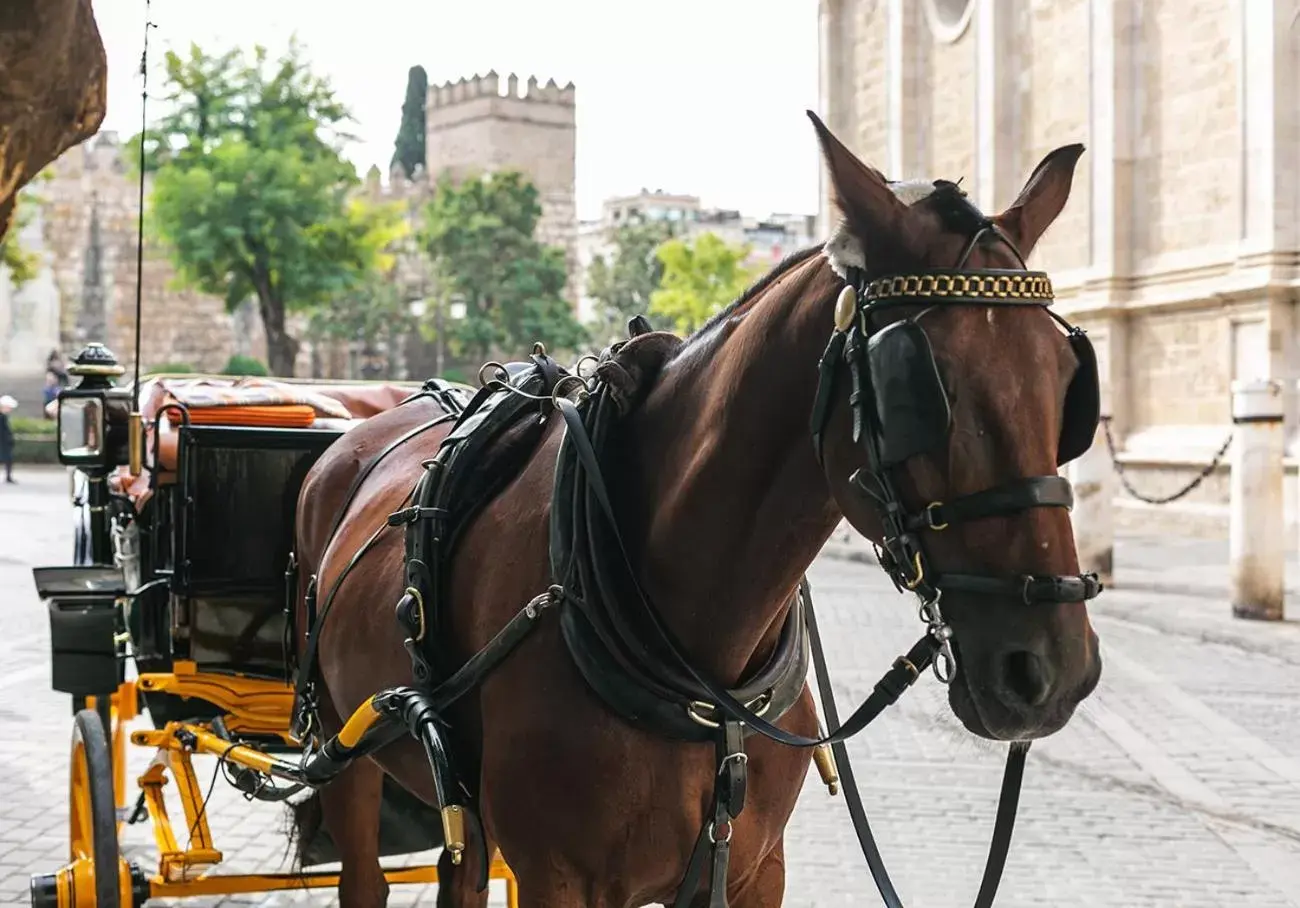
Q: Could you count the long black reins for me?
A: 2